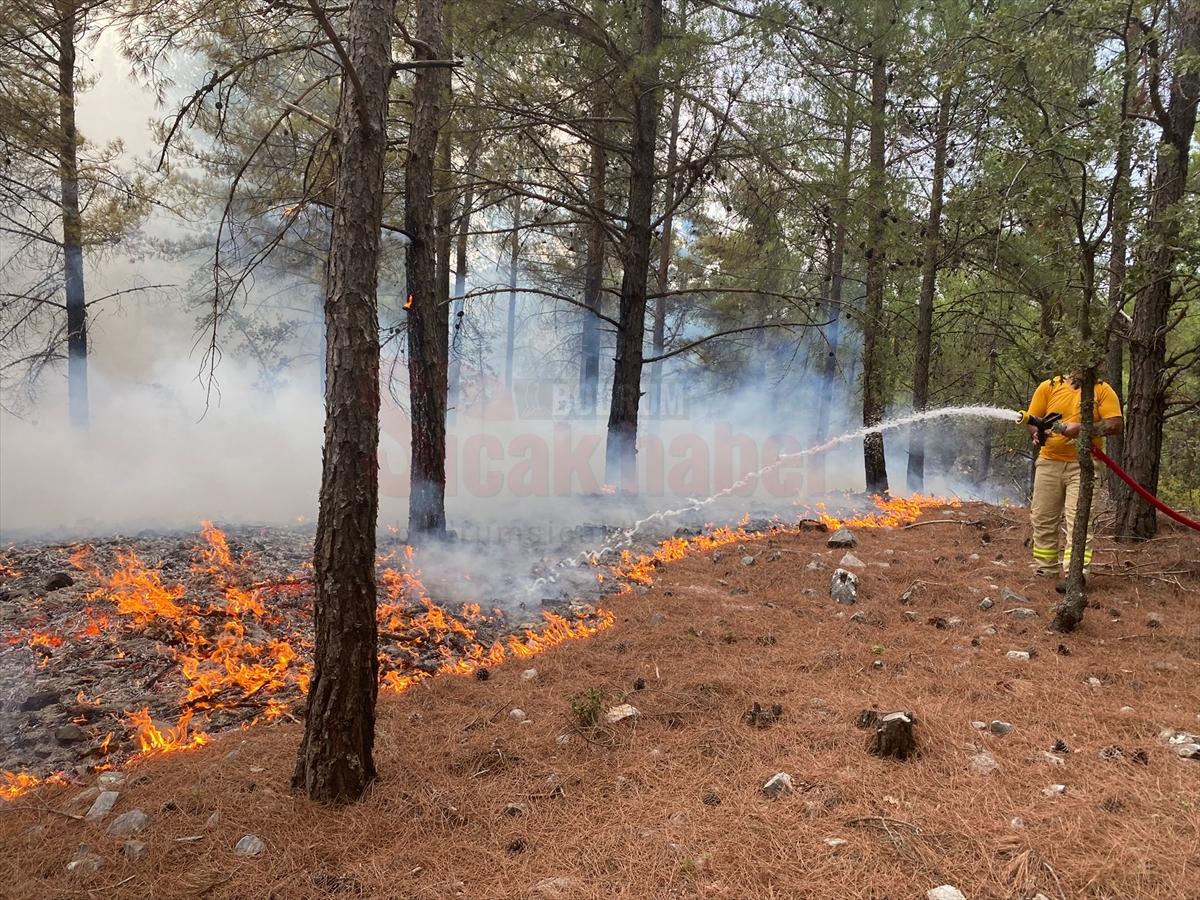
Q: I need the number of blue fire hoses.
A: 0